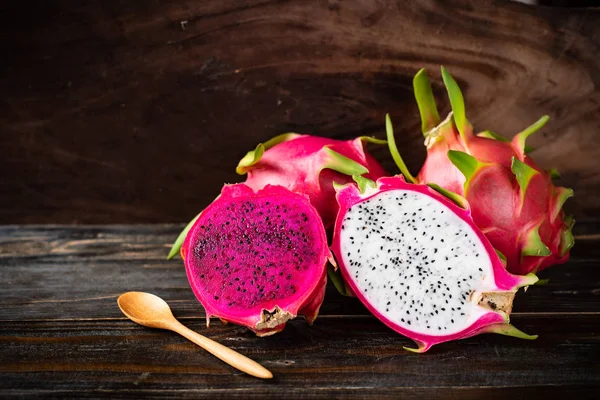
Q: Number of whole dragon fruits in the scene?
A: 2